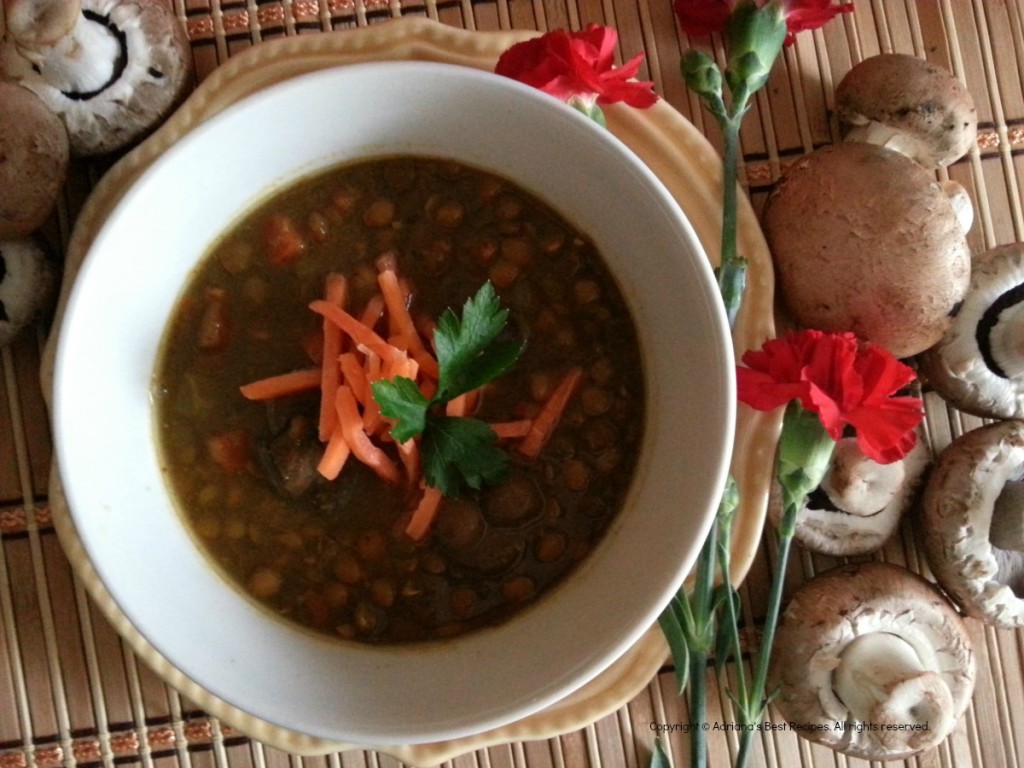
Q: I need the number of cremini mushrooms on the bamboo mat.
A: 9